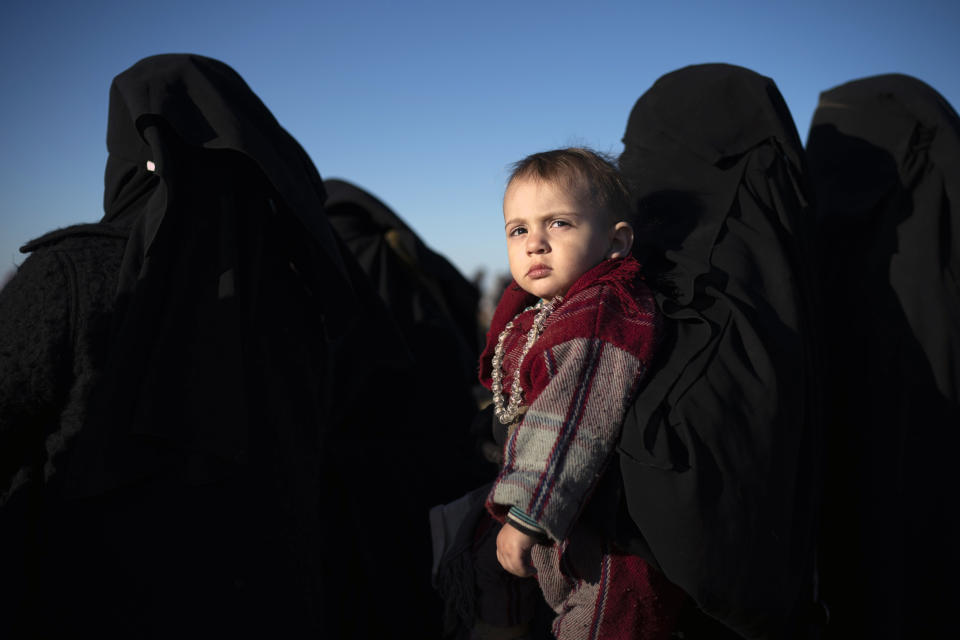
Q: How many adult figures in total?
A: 4